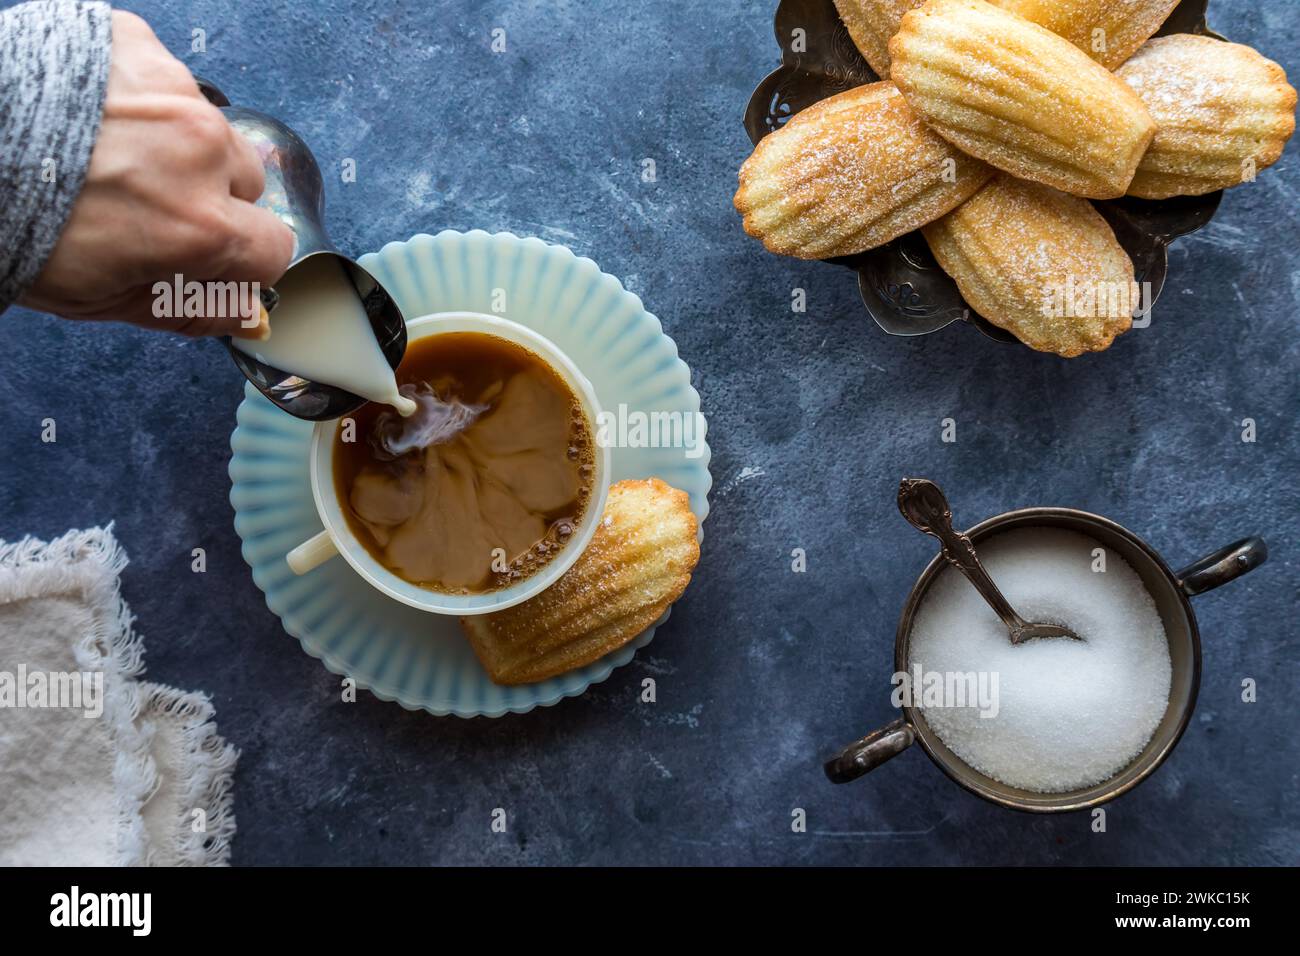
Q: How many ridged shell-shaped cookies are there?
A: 7